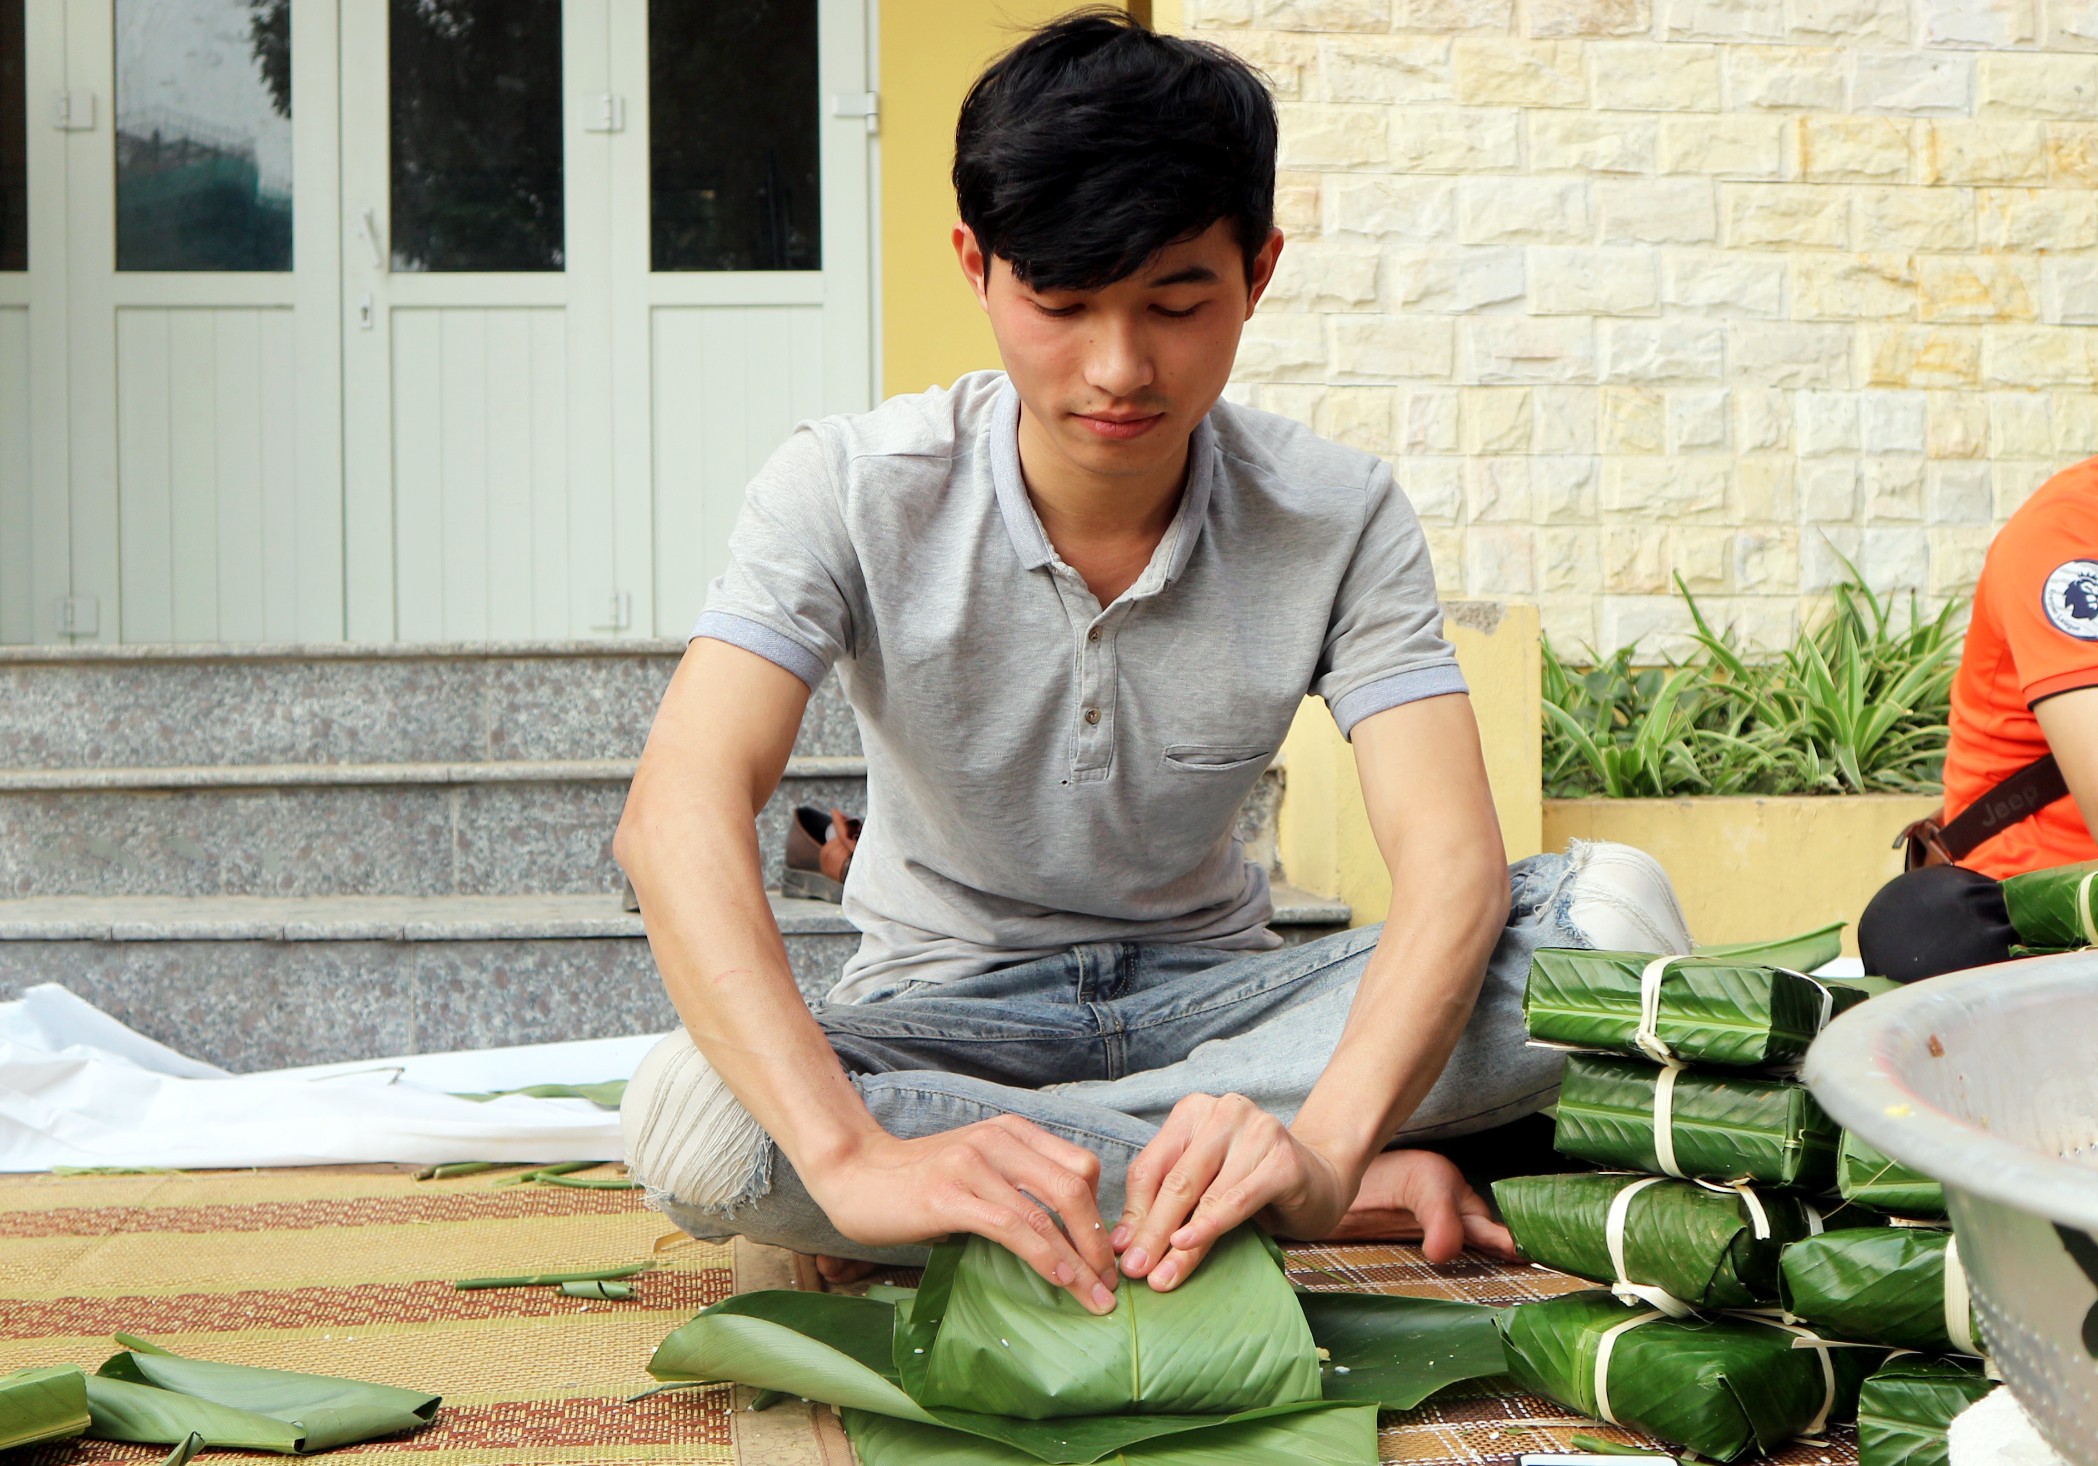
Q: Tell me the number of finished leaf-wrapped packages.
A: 8